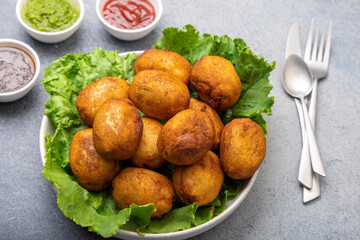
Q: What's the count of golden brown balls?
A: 12